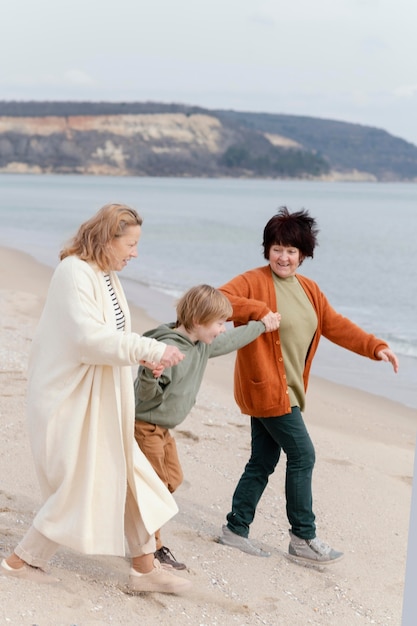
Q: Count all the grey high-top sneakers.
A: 2